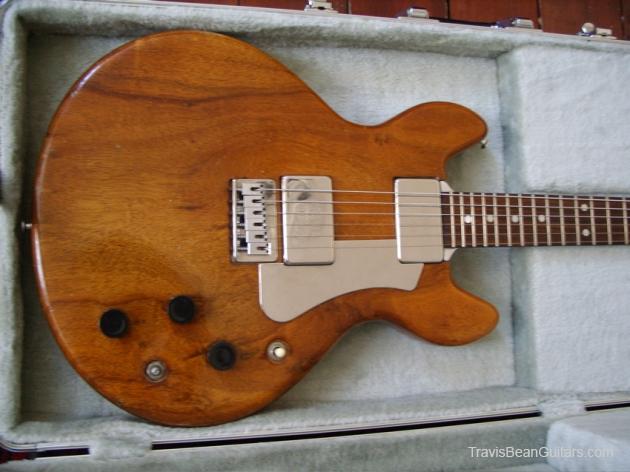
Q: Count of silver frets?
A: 14